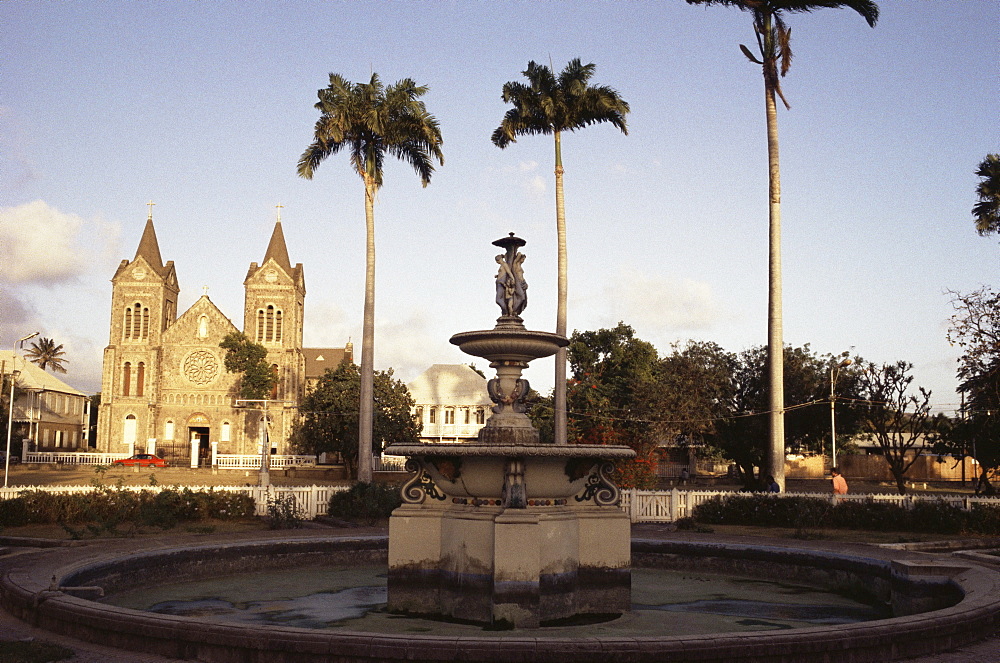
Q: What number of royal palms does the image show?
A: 3